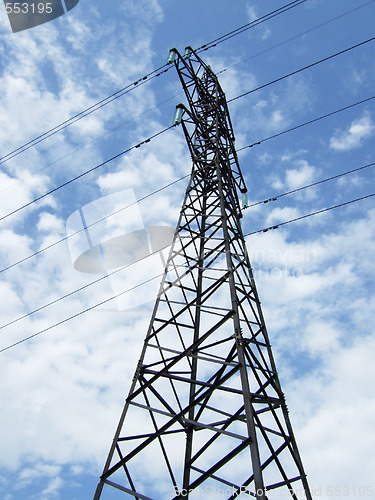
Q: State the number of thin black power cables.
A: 7